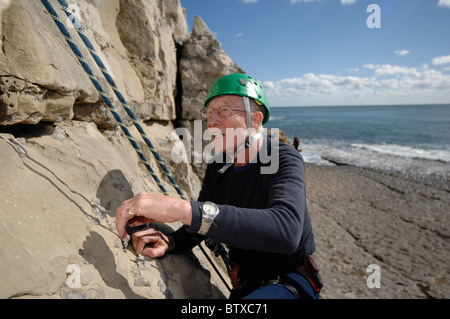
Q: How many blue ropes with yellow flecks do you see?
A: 2